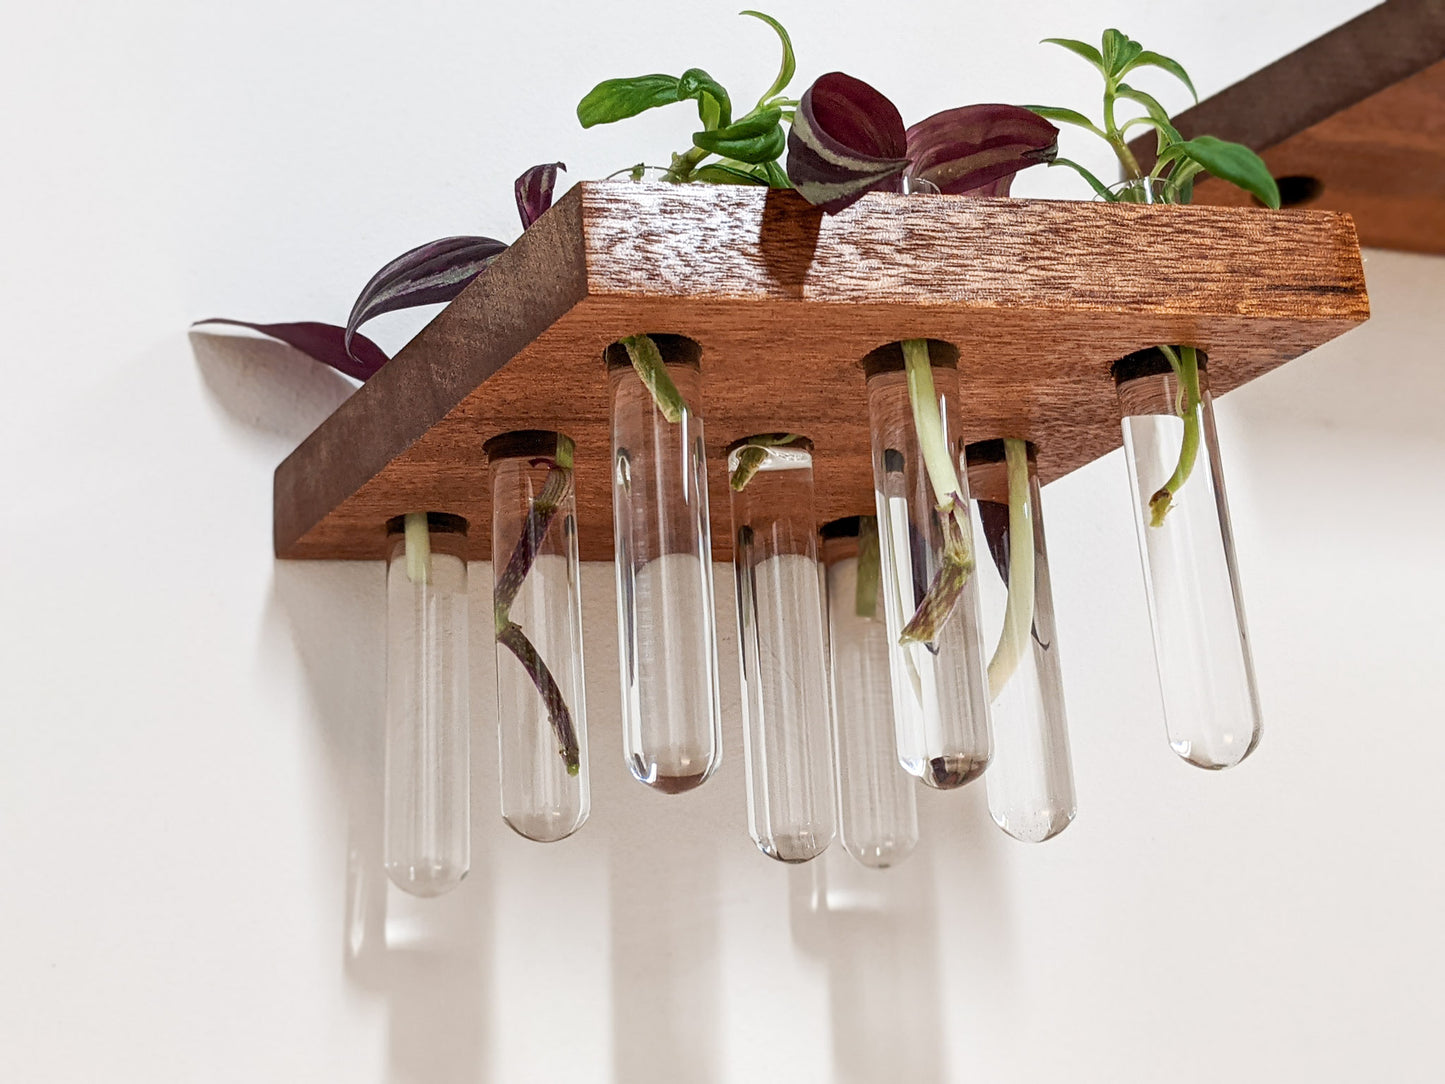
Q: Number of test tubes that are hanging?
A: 8